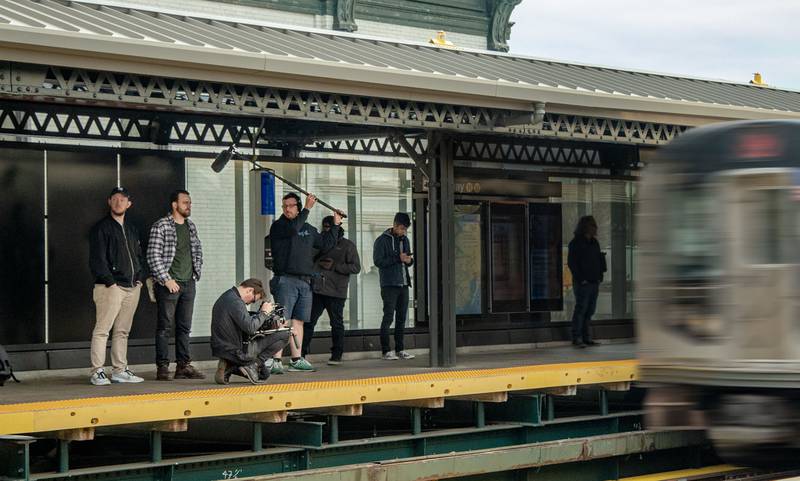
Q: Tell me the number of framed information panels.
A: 3